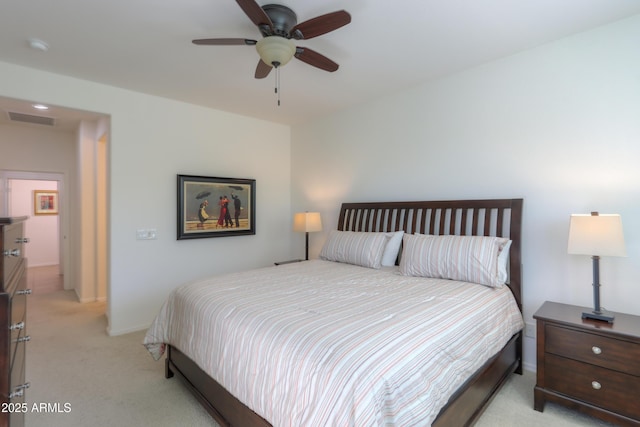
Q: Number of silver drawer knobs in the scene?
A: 9